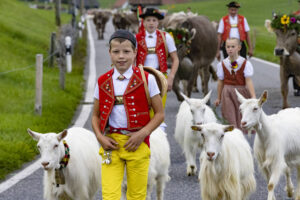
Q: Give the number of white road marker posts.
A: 3